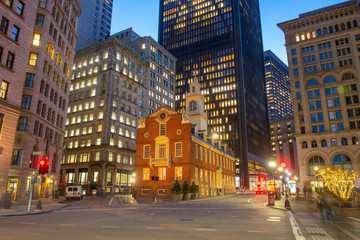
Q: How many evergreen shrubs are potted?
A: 3